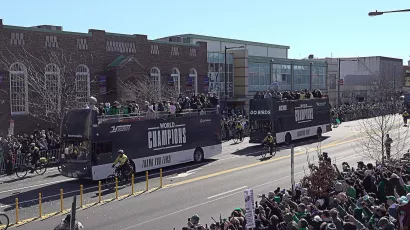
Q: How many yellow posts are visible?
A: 9